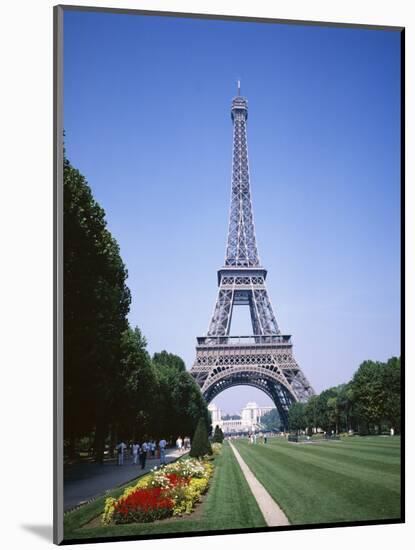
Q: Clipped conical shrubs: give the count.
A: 2